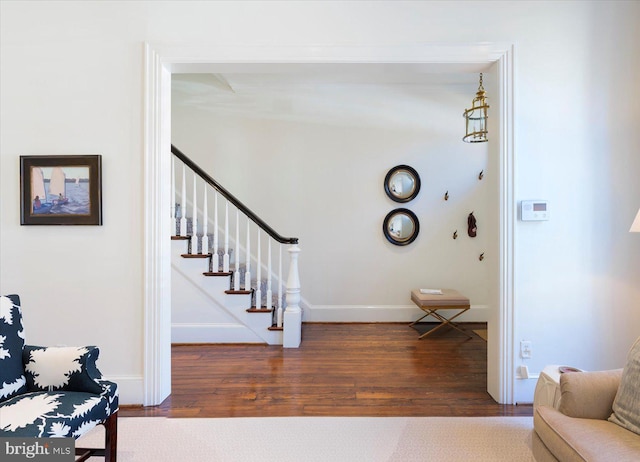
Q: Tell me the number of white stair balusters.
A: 11